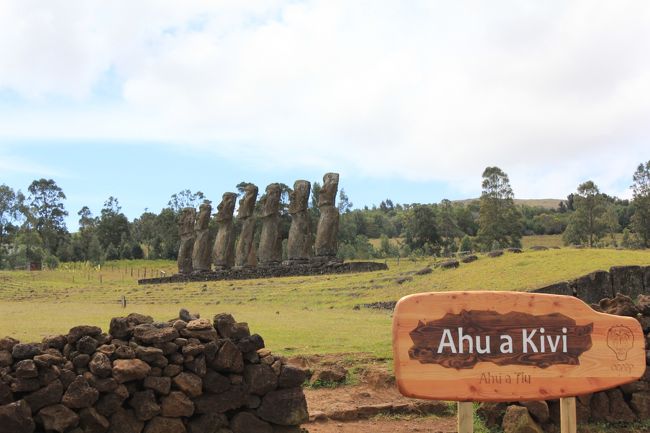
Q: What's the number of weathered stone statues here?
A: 7